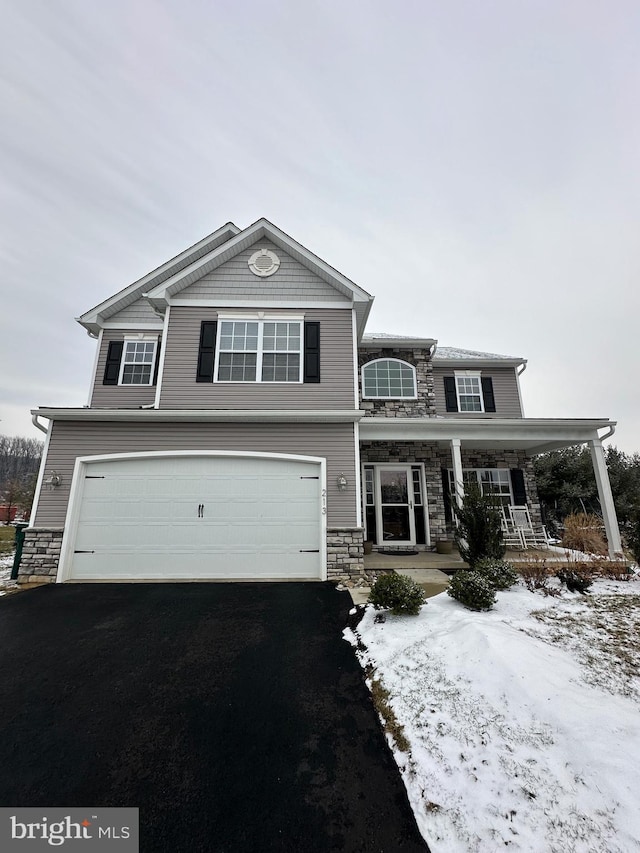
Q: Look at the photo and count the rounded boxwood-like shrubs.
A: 3